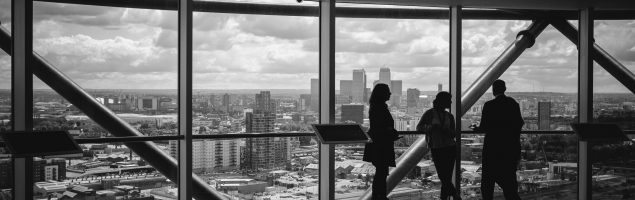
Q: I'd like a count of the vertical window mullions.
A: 5